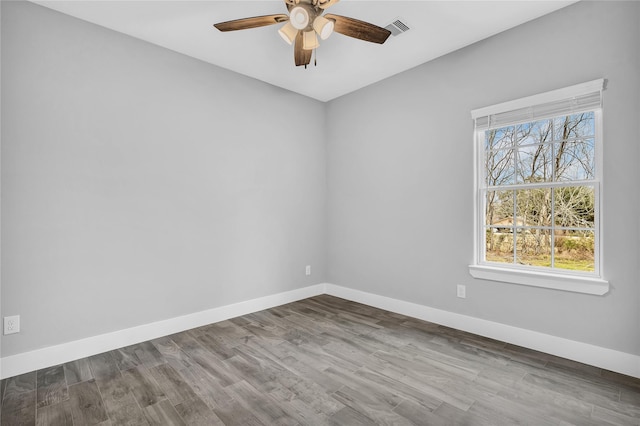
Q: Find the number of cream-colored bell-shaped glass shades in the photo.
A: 4